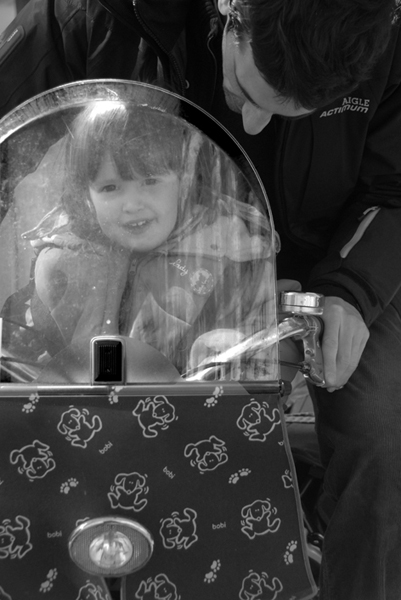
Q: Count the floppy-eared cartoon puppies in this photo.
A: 12